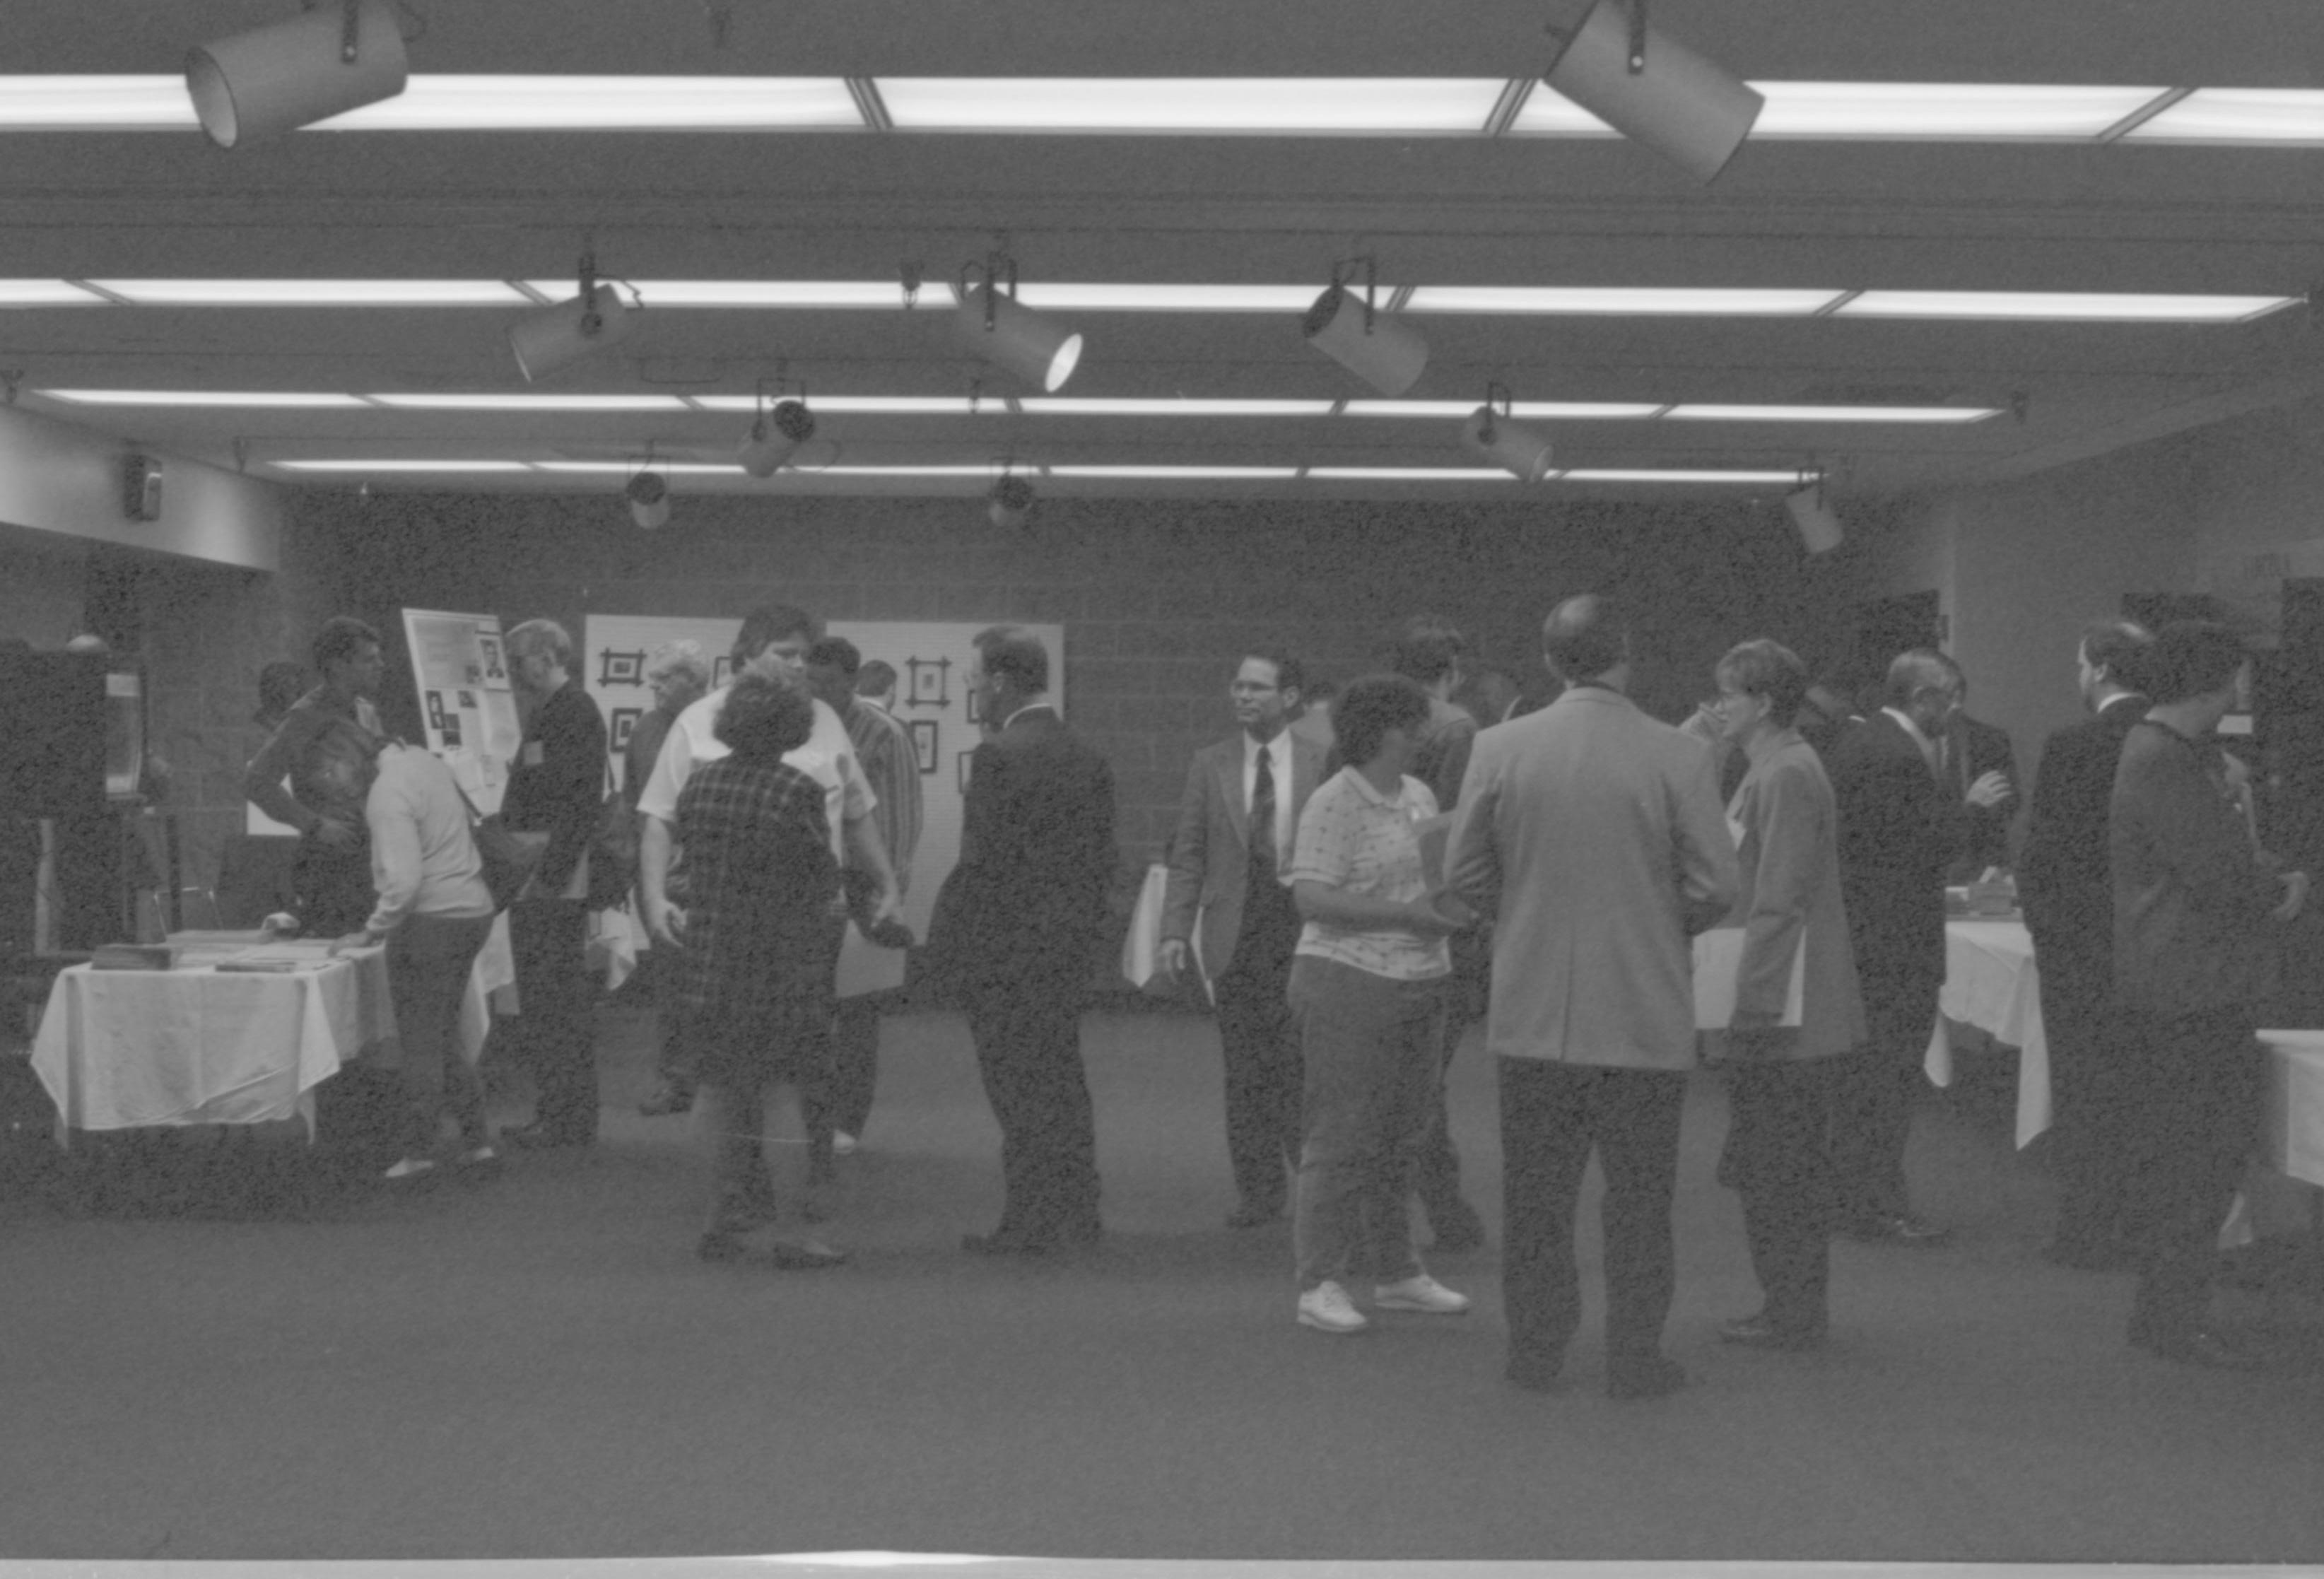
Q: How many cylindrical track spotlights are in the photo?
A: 10